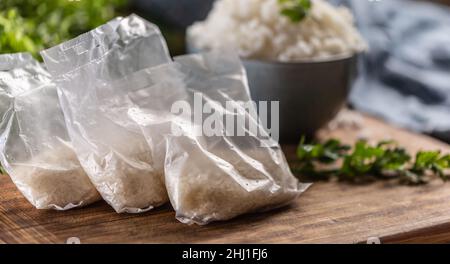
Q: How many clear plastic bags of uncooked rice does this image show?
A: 3